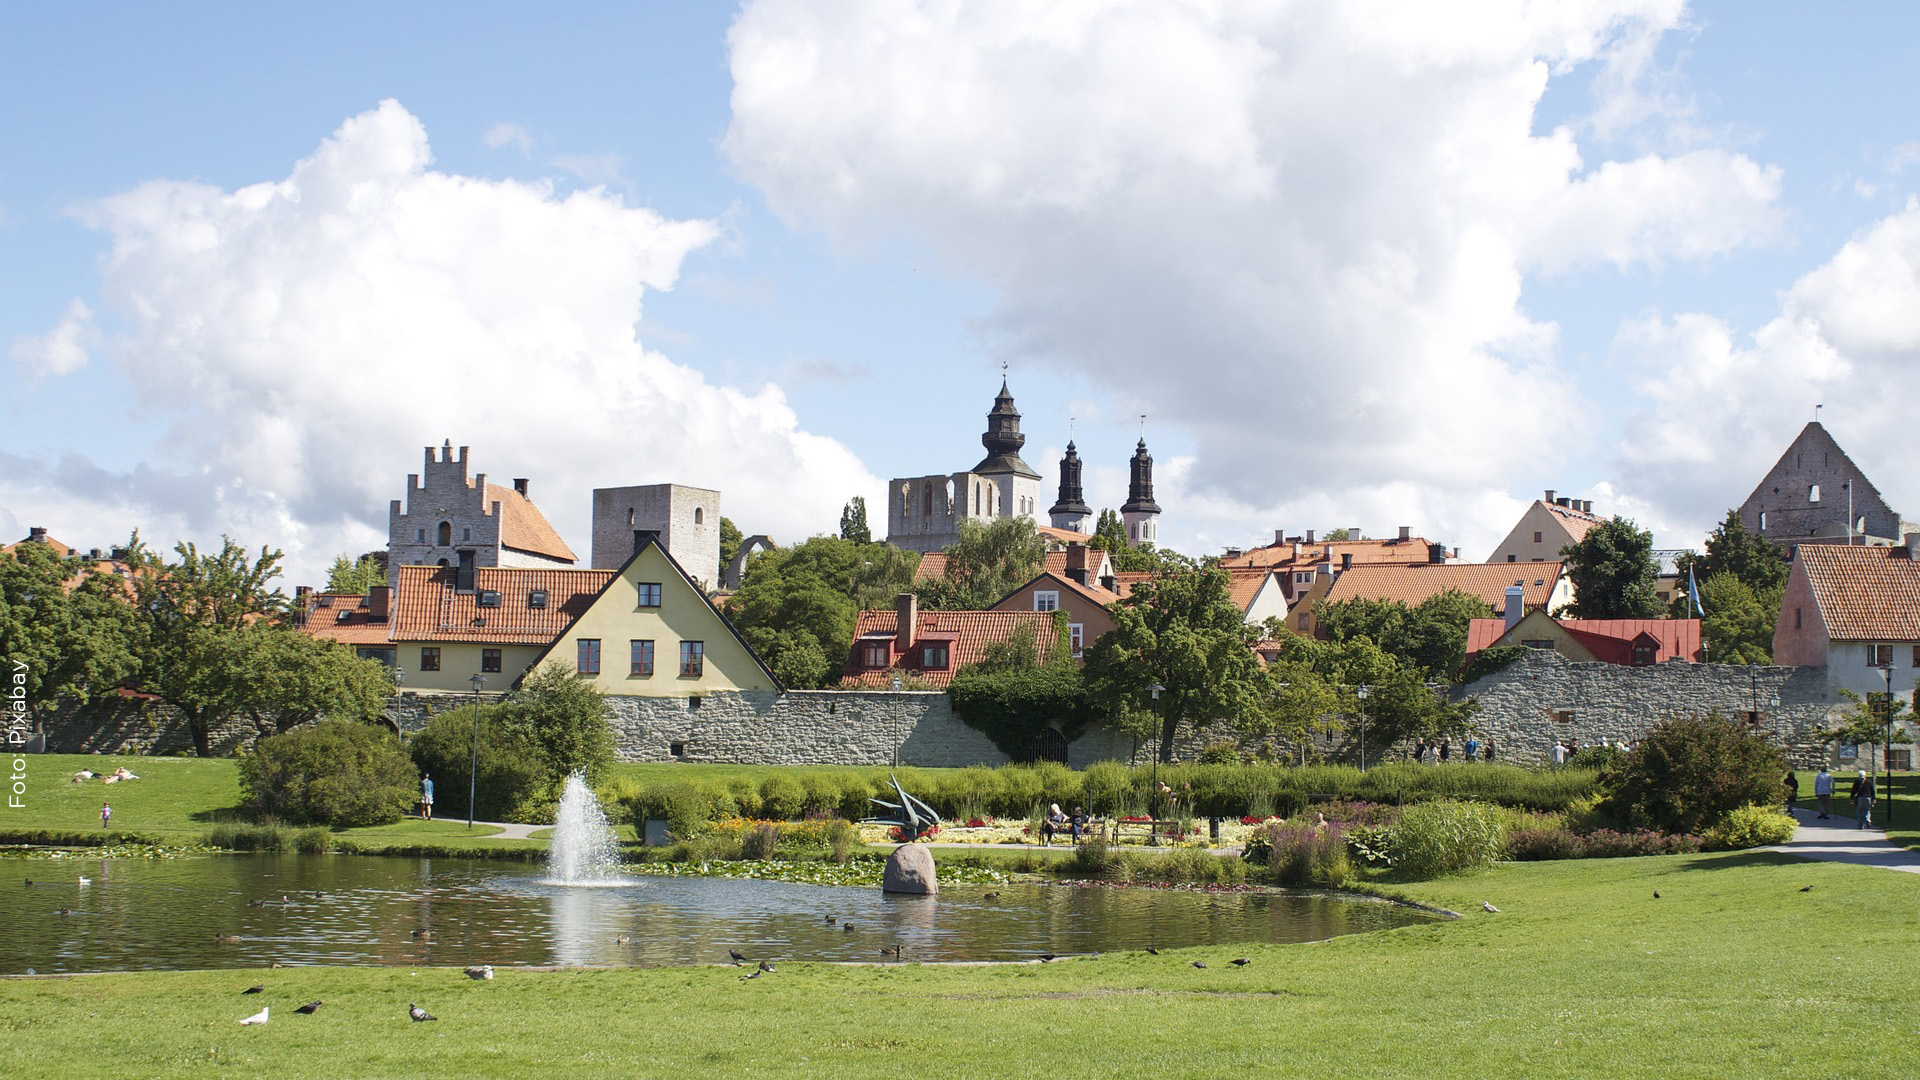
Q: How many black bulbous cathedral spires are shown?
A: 3